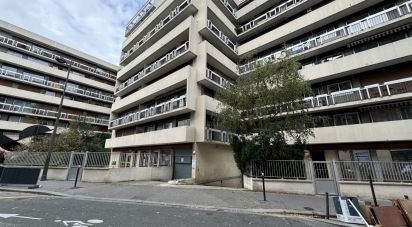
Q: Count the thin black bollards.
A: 4